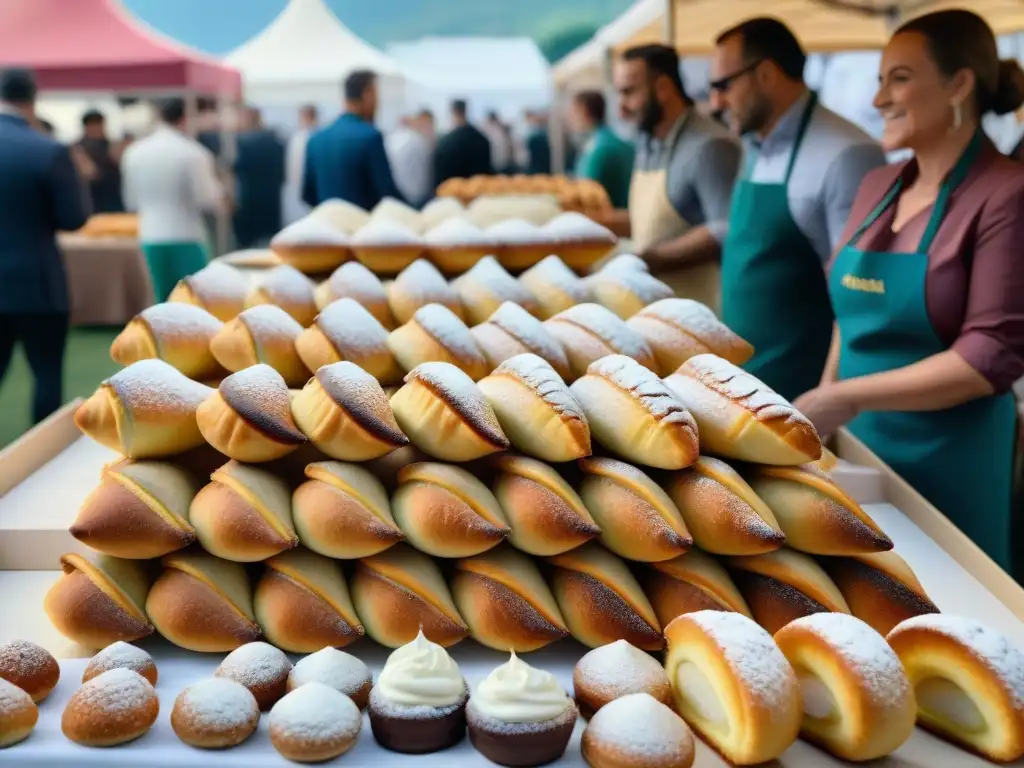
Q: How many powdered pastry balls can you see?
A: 10